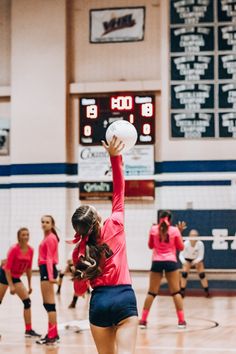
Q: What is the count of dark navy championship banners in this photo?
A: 10